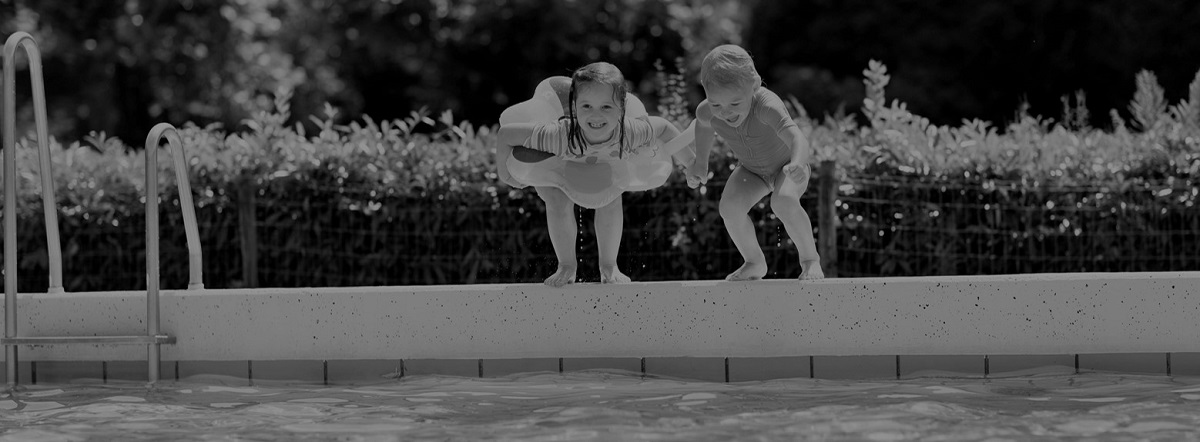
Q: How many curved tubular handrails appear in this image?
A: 2